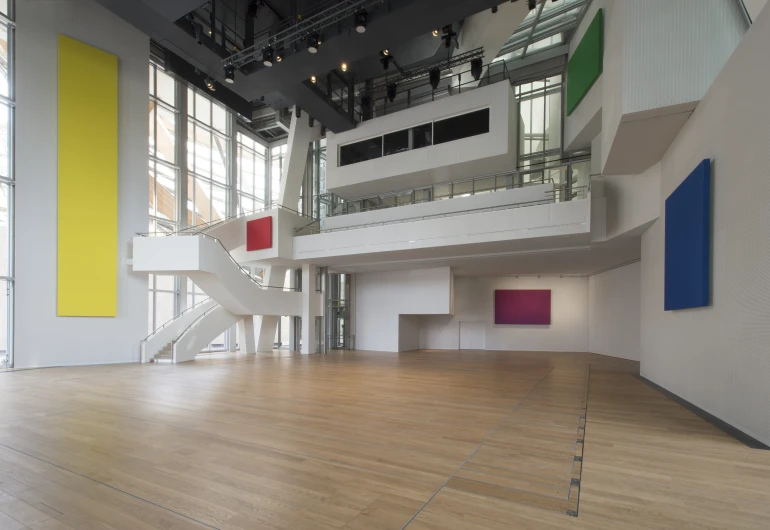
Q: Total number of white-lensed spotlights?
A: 4